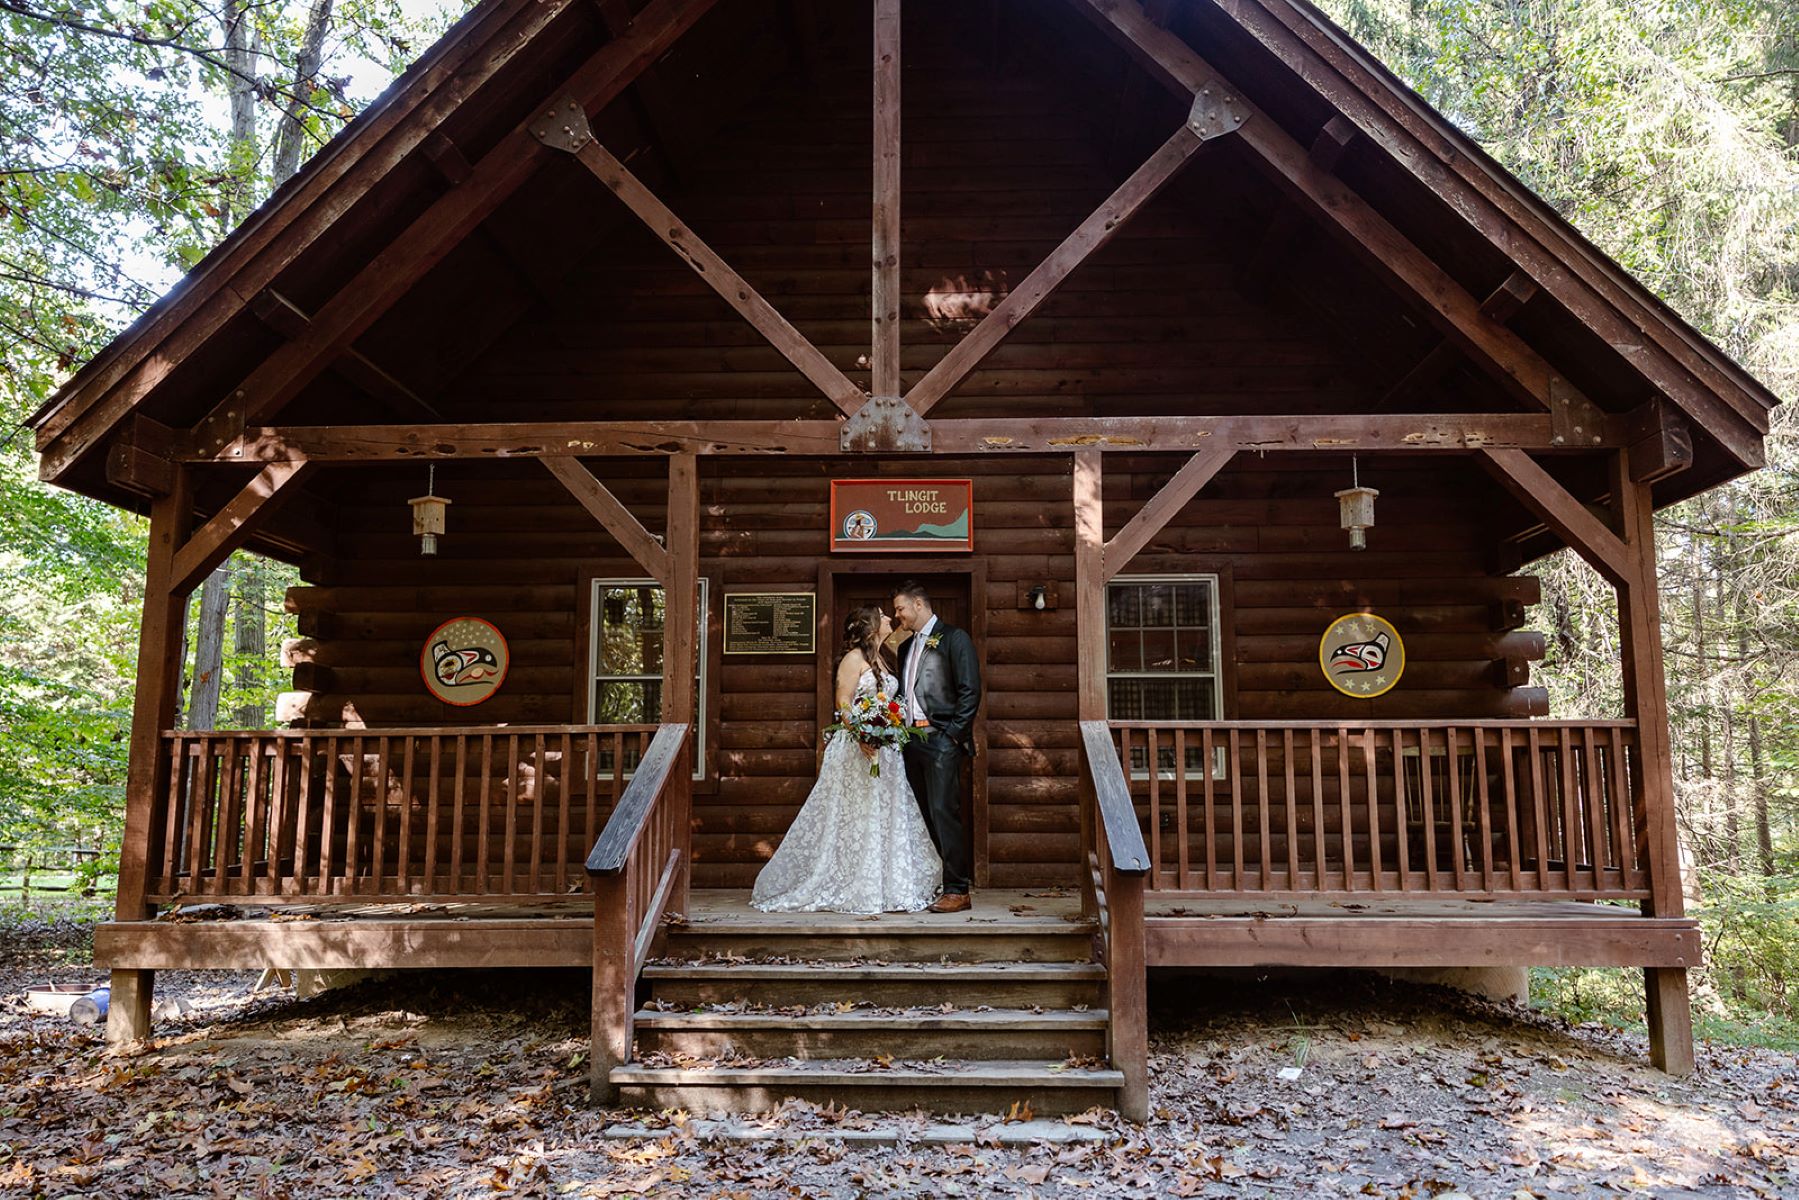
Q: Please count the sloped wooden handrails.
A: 2